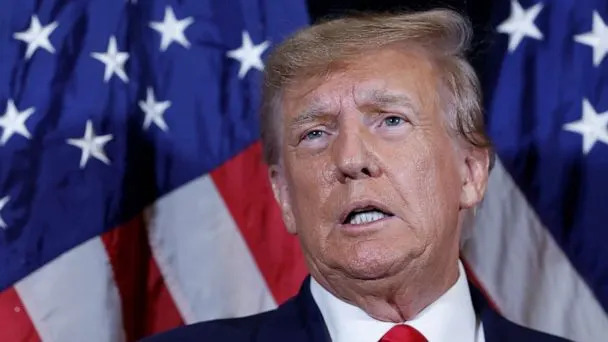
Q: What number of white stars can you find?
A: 11